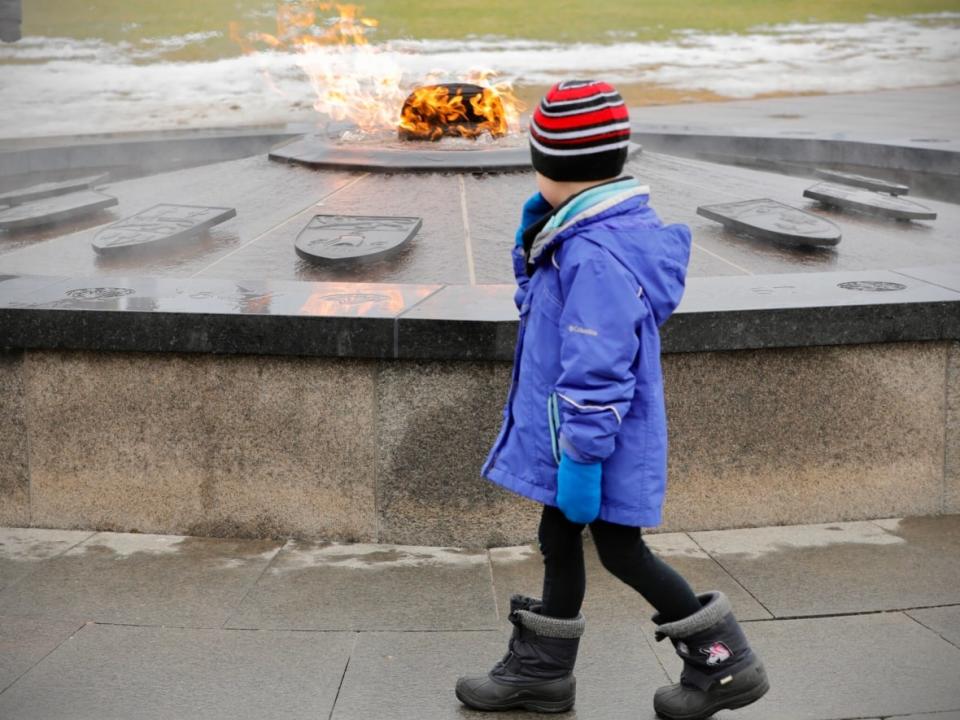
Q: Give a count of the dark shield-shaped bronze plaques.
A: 7